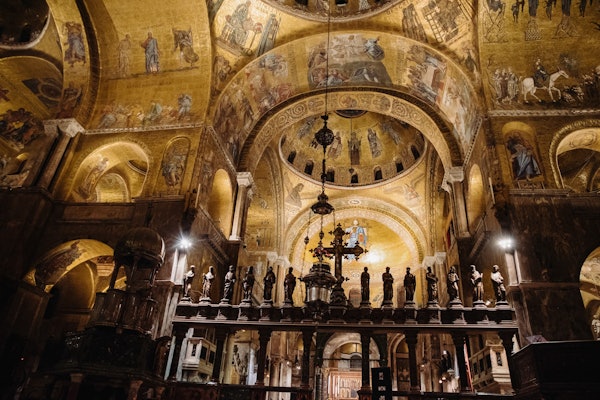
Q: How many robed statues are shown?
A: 13